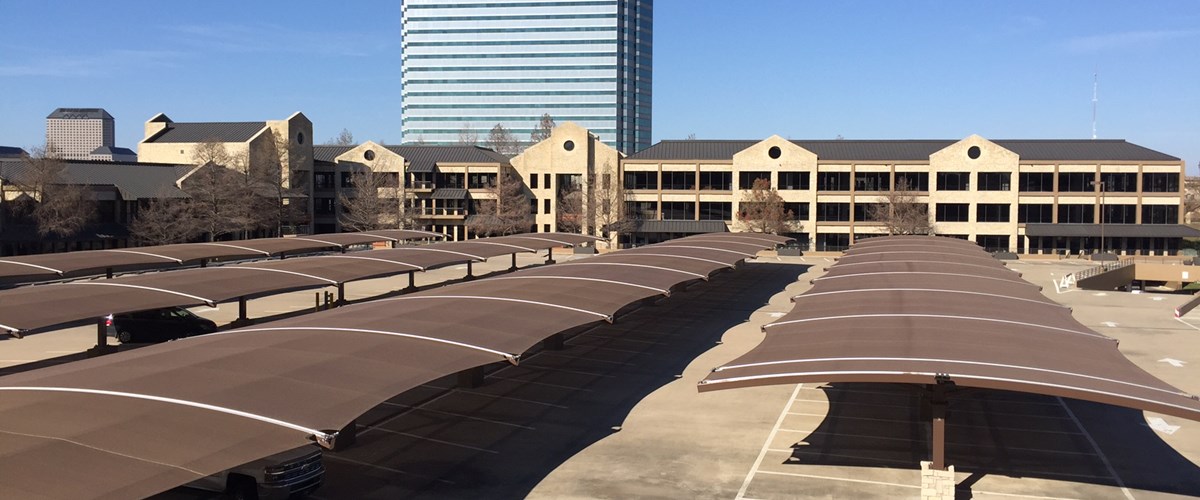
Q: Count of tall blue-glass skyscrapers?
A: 1